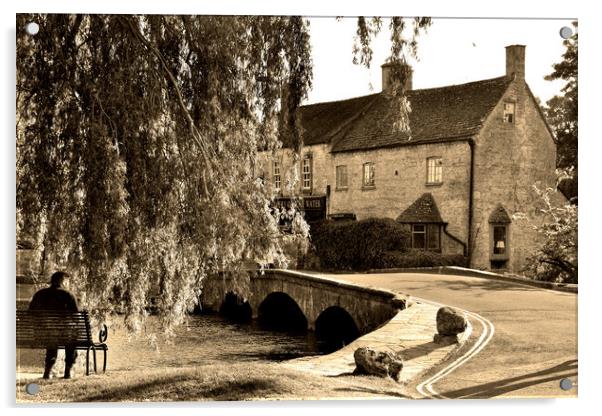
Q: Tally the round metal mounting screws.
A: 4